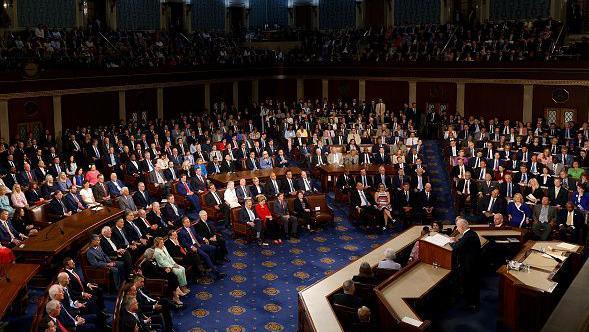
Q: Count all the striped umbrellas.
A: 0